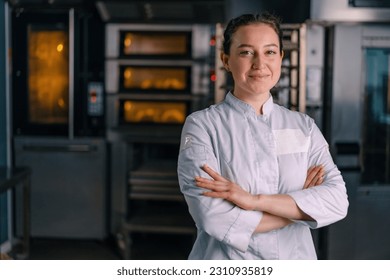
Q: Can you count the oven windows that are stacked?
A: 3